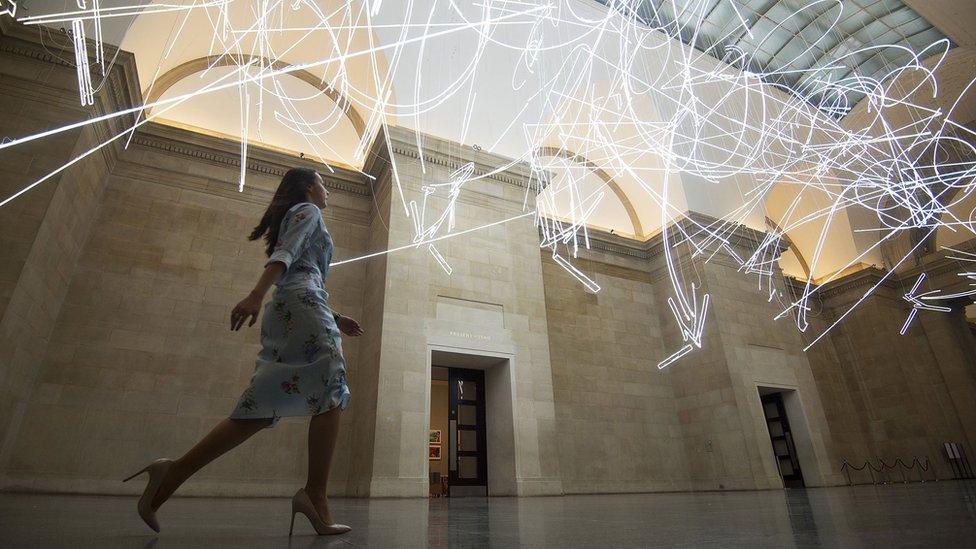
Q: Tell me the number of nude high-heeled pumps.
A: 2